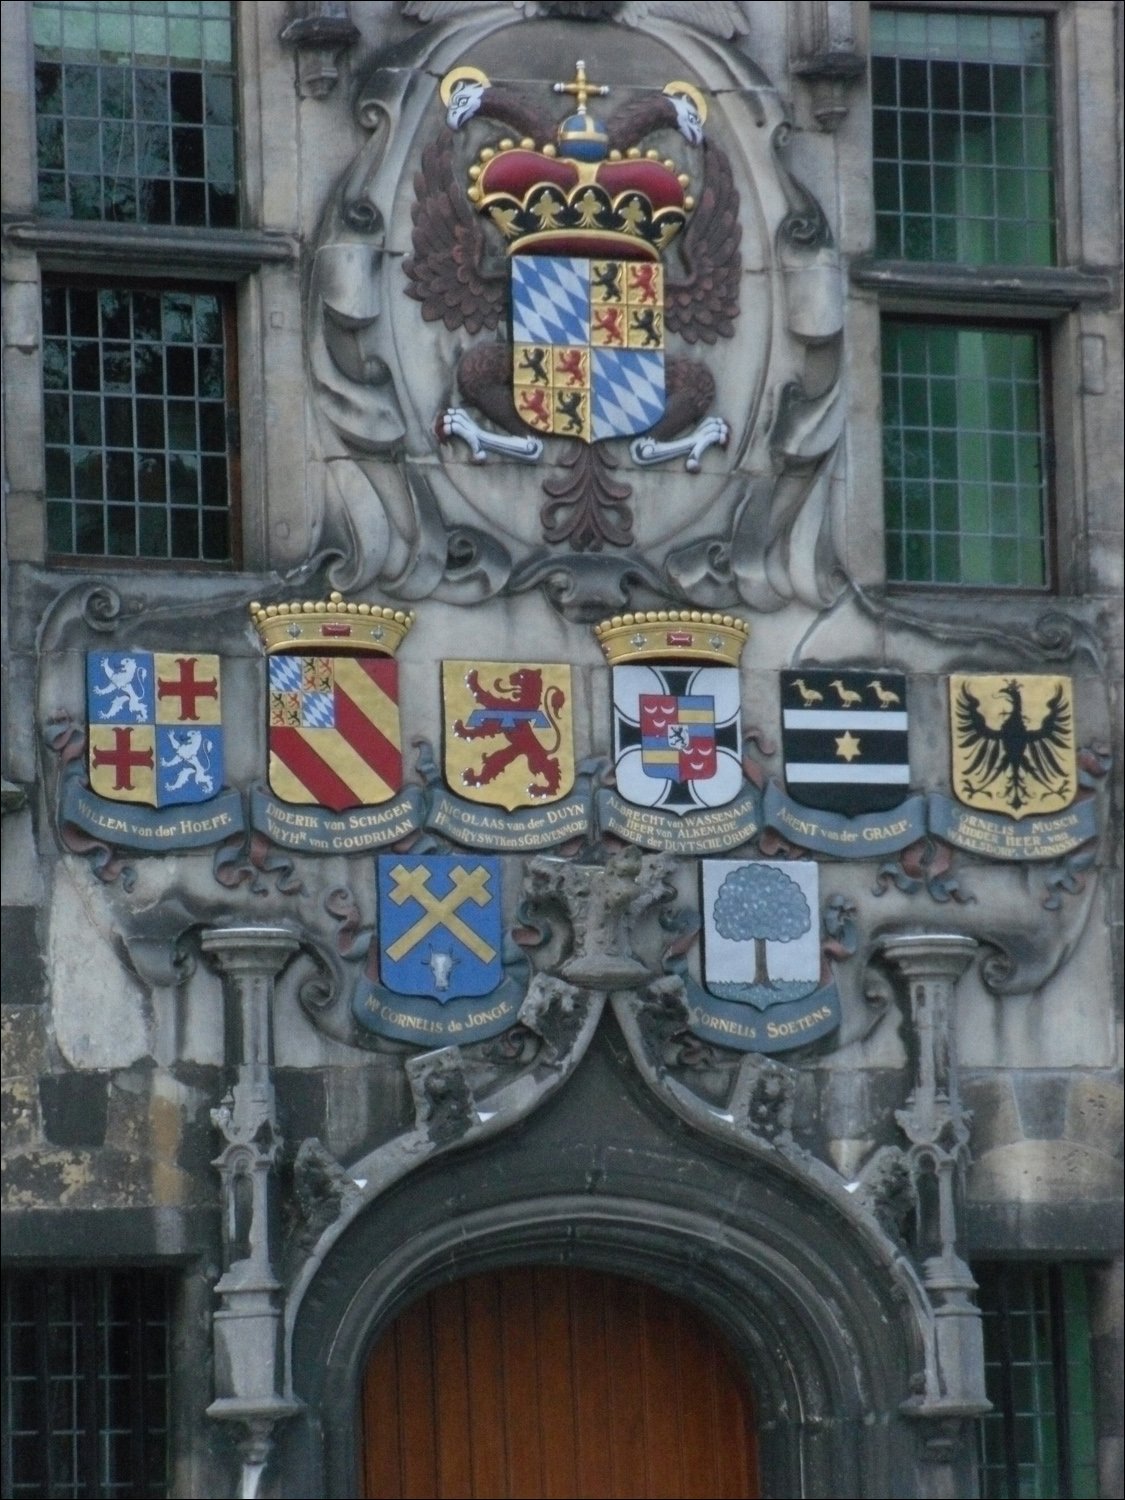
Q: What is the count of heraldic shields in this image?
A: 9